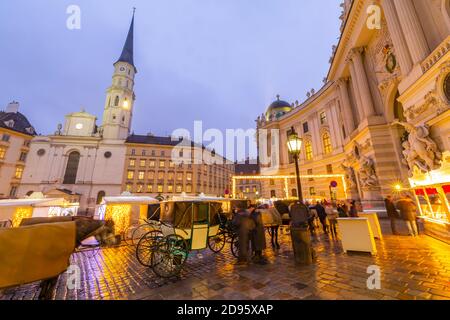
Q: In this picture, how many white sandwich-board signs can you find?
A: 2